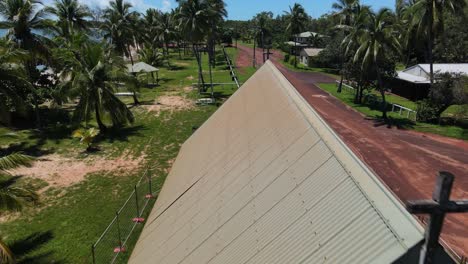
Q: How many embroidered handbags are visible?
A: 0